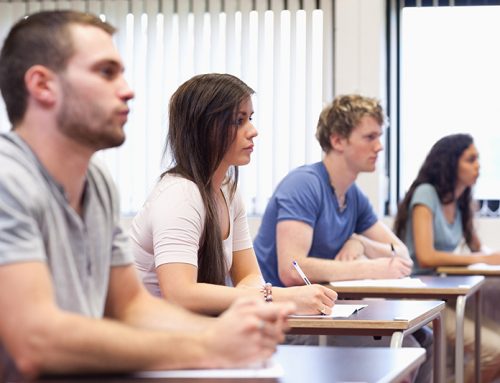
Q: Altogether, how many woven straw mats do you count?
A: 0